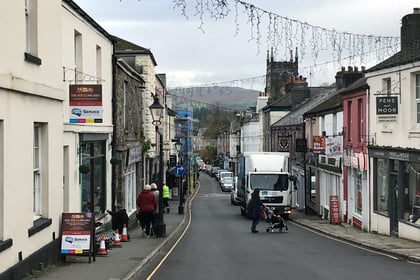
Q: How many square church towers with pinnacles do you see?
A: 1